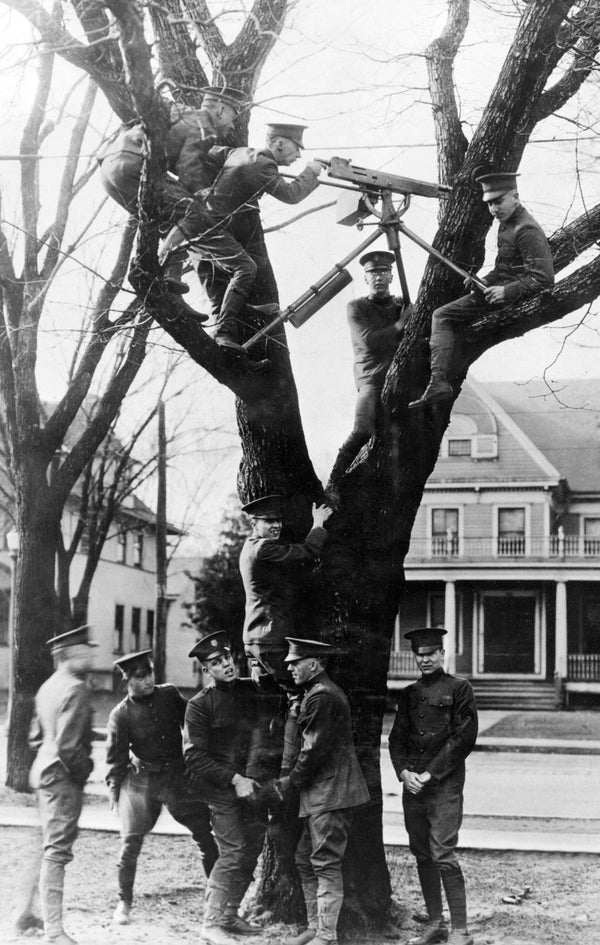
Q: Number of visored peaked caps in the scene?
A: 10